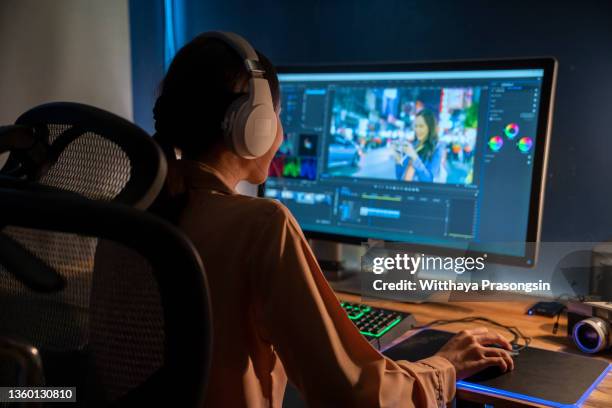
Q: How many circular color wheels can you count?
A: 3